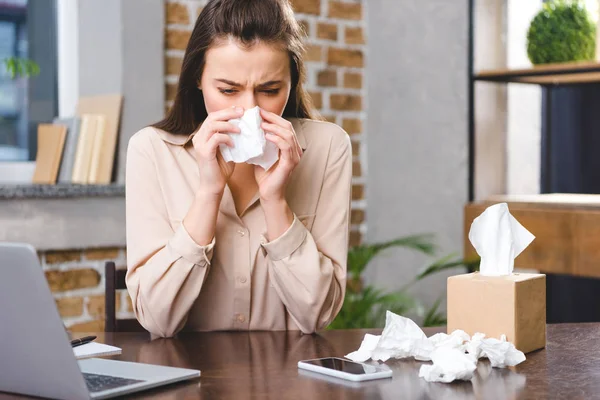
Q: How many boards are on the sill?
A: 5